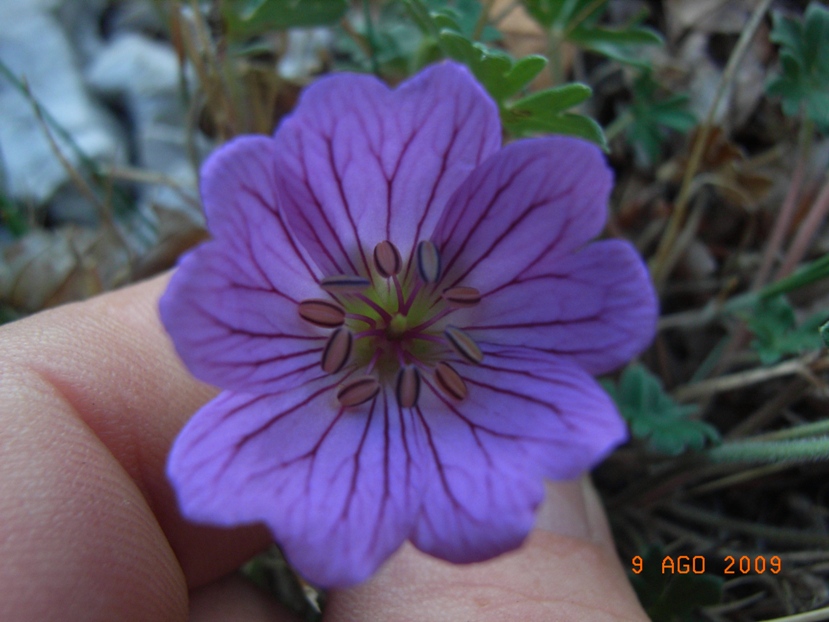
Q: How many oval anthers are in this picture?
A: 10